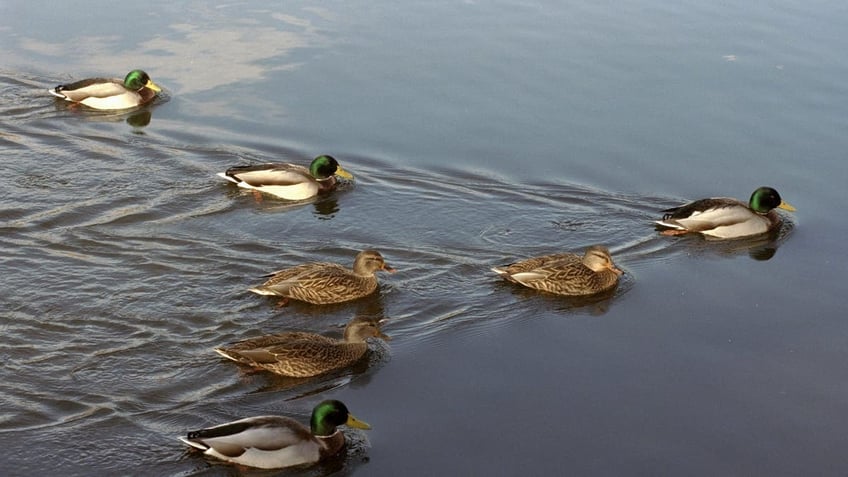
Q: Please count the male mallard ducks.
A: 4